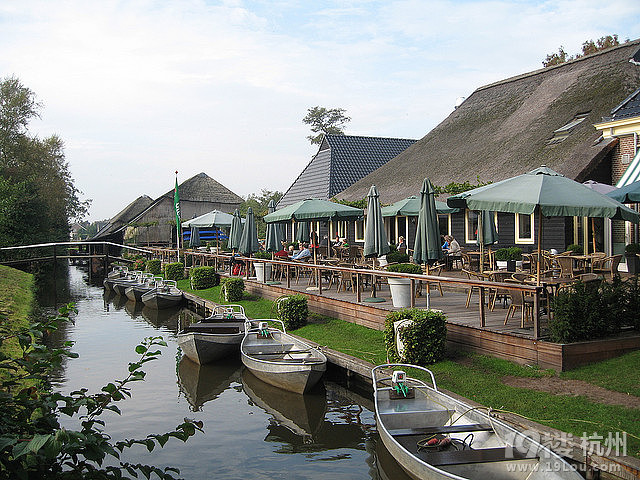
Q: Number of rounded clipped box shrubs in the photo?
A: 6